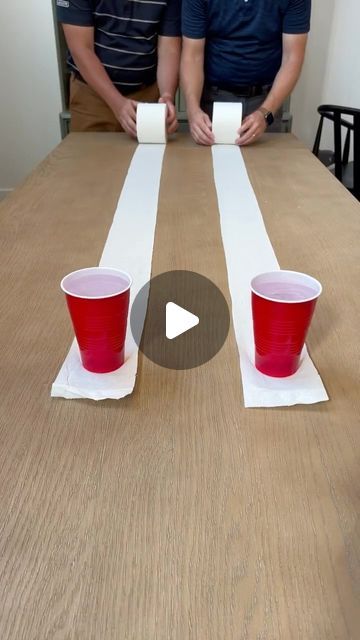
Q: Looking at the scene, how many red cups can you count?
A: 2